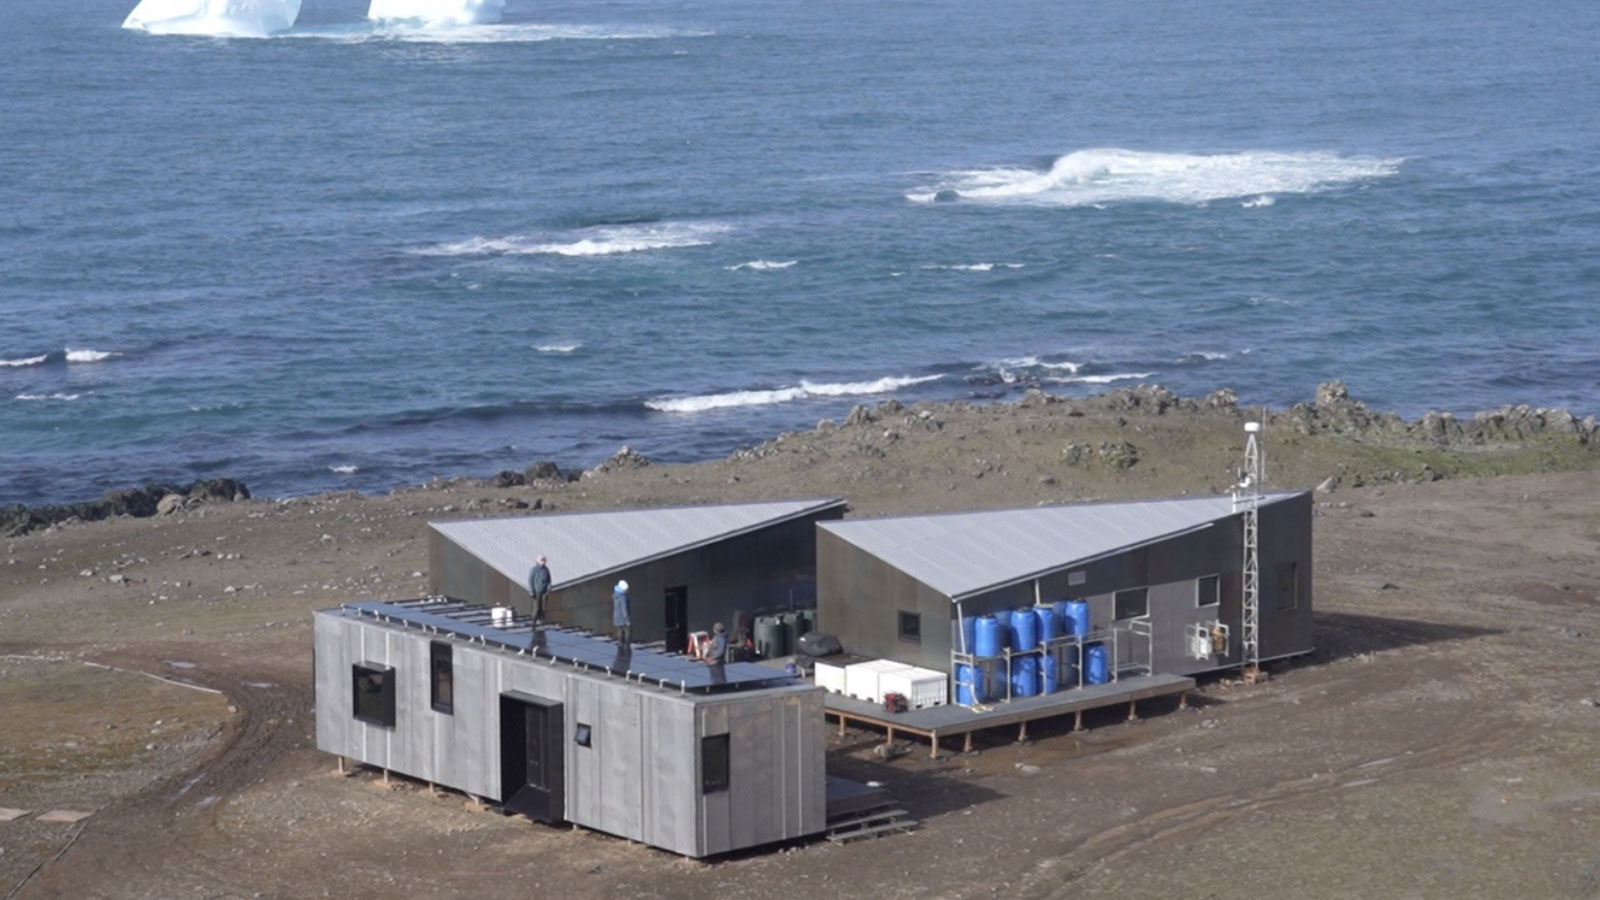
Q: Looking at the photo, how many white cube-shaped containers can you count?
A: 3